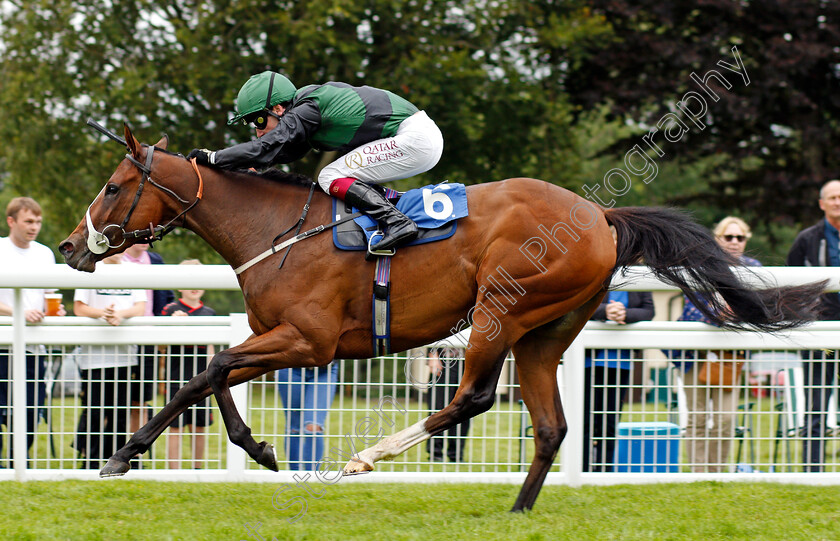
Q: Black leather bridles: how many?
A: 1